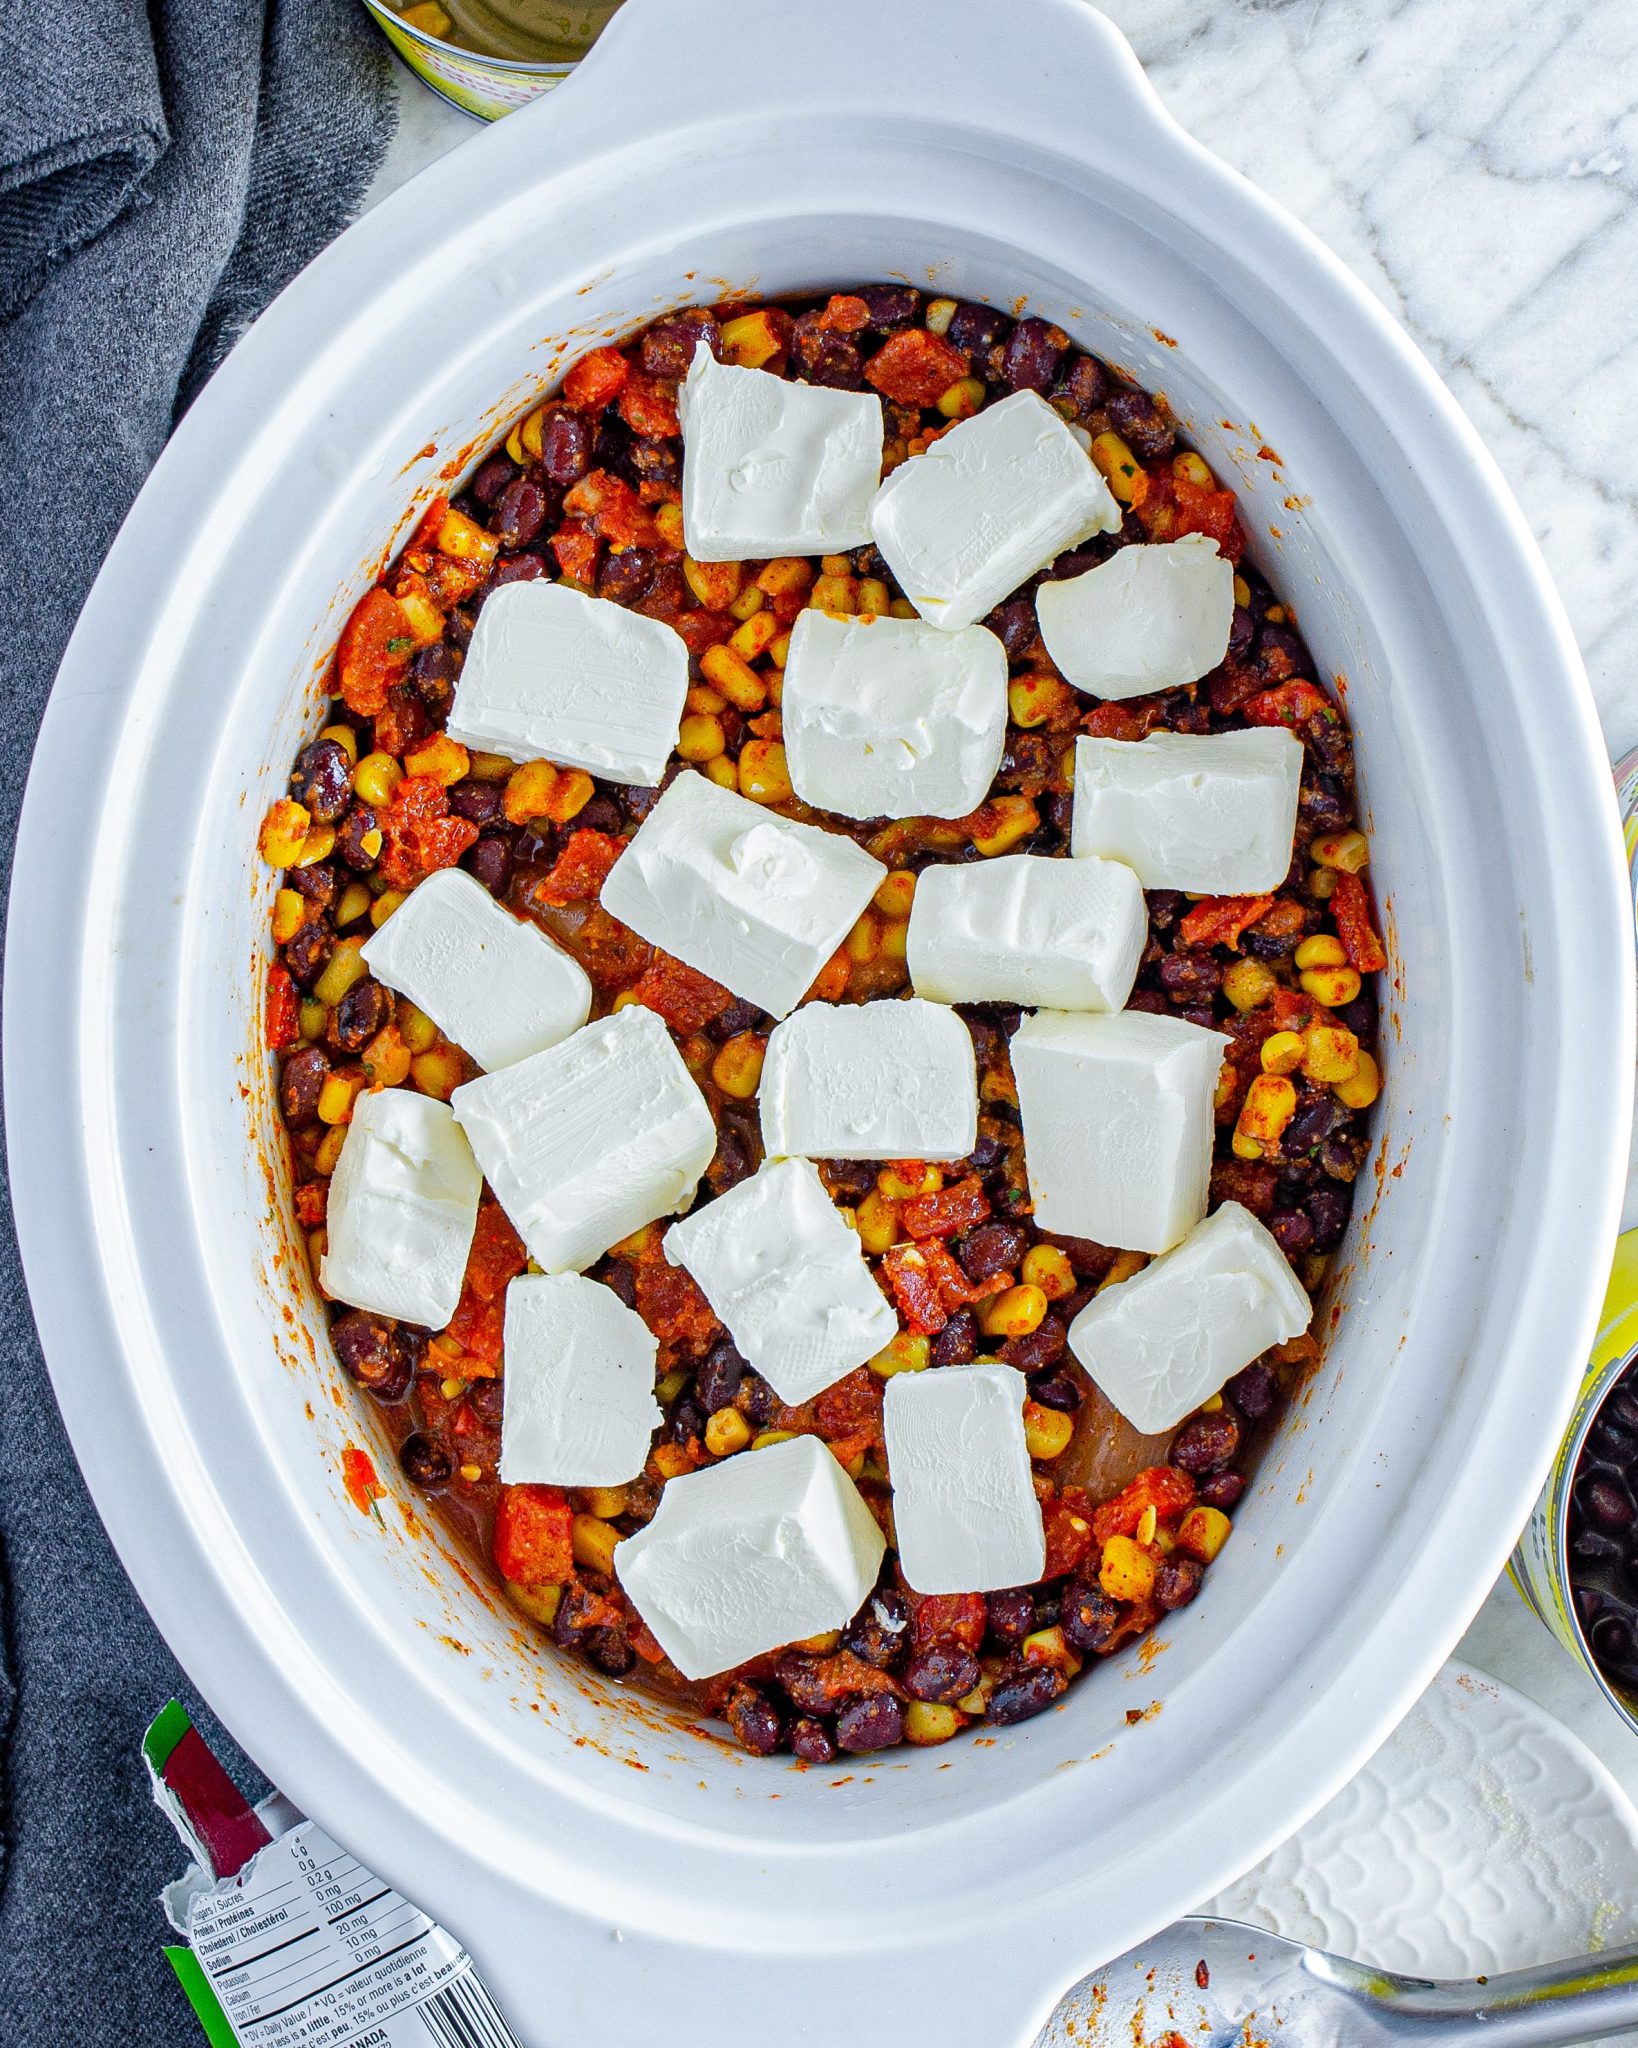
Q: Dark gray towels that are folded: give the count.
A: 1